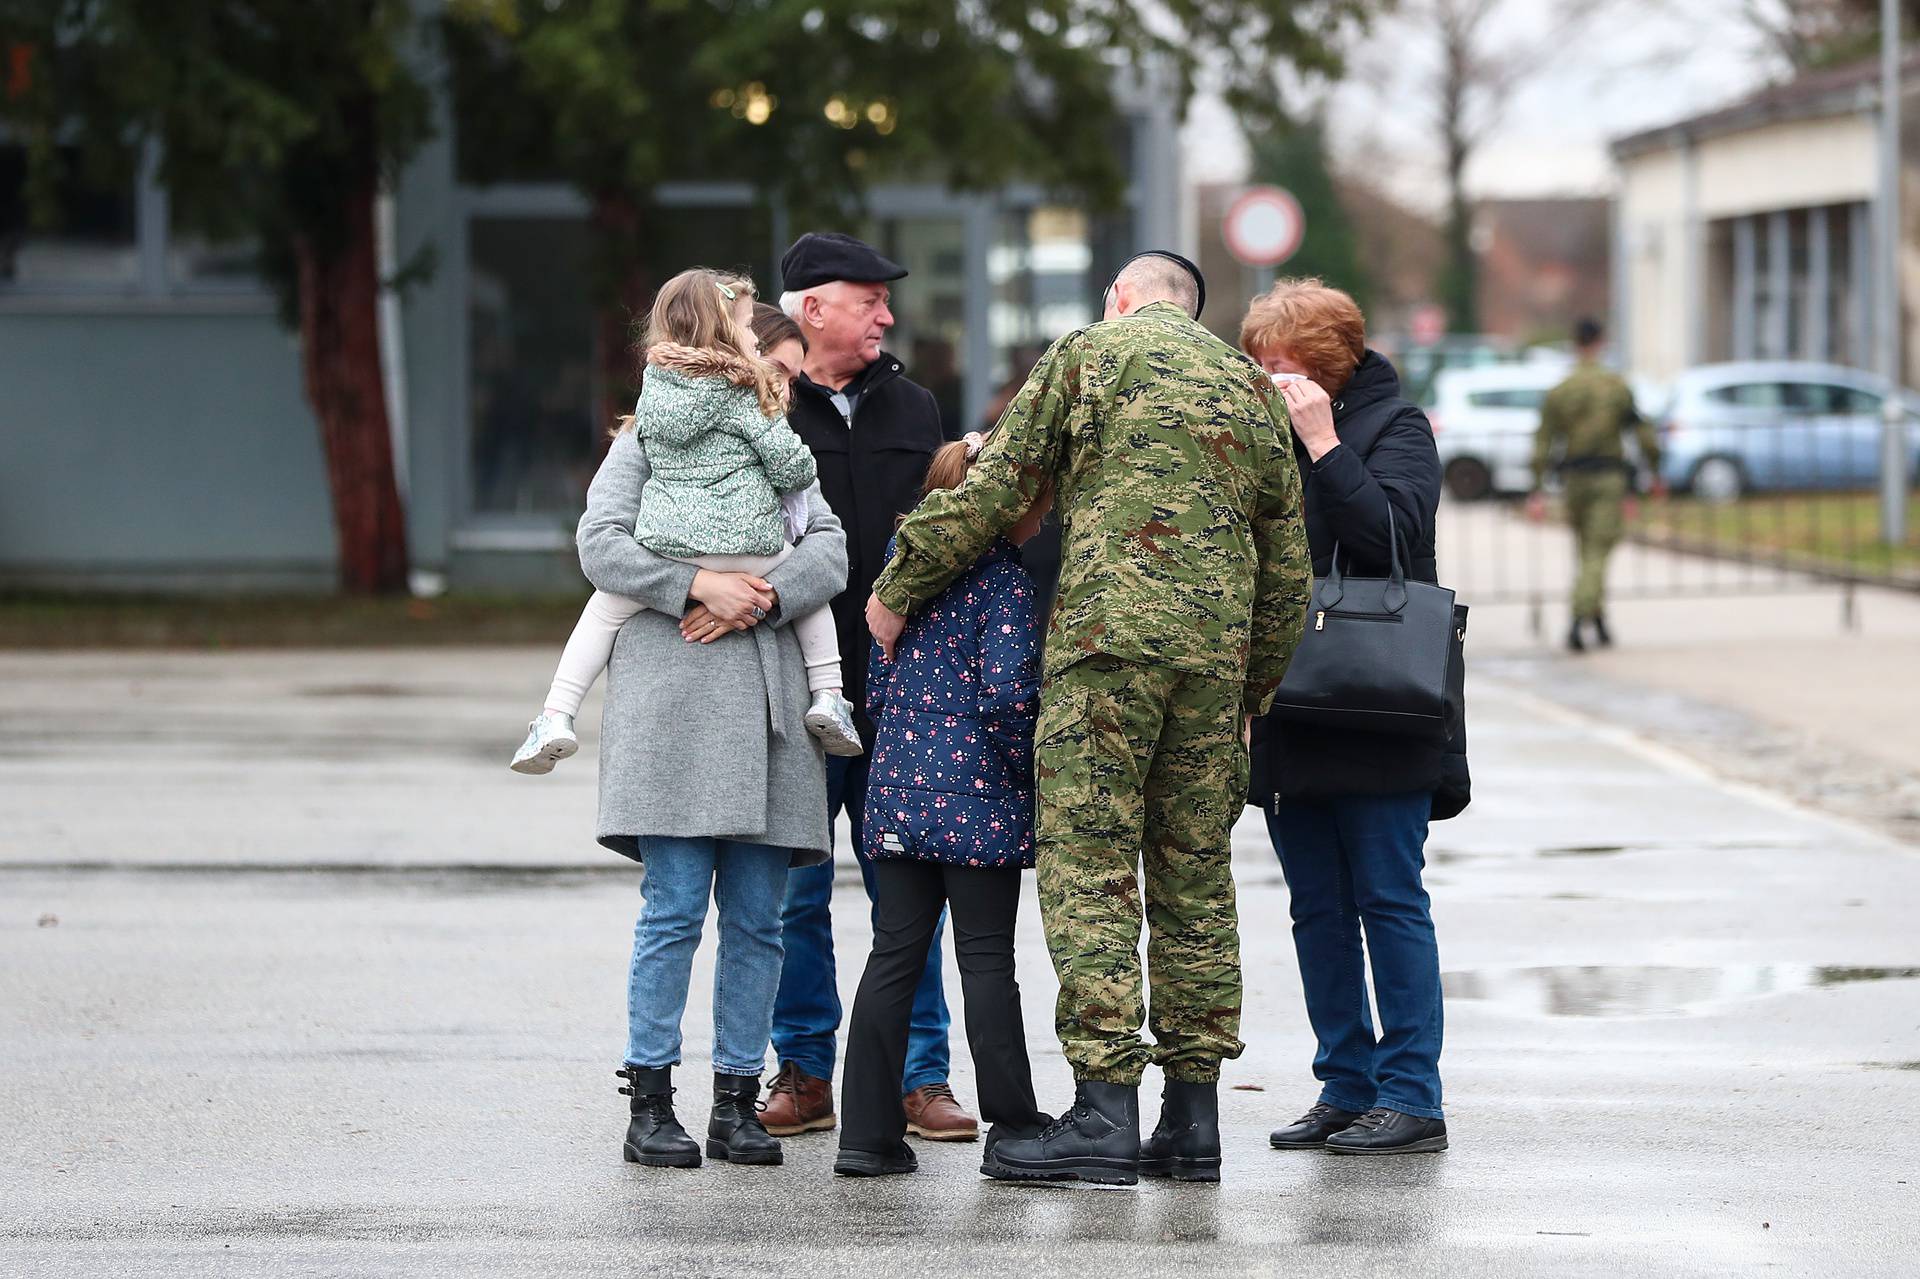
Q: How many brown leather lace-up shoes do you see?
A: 2